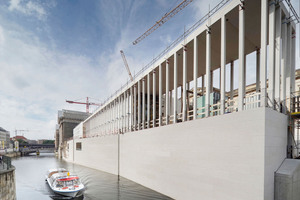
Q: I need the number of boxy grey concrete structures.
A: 1